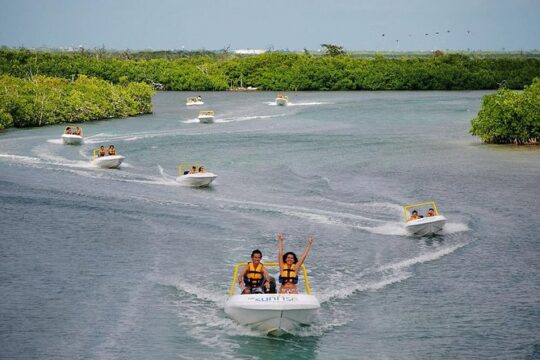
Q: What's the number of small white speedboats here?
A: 8